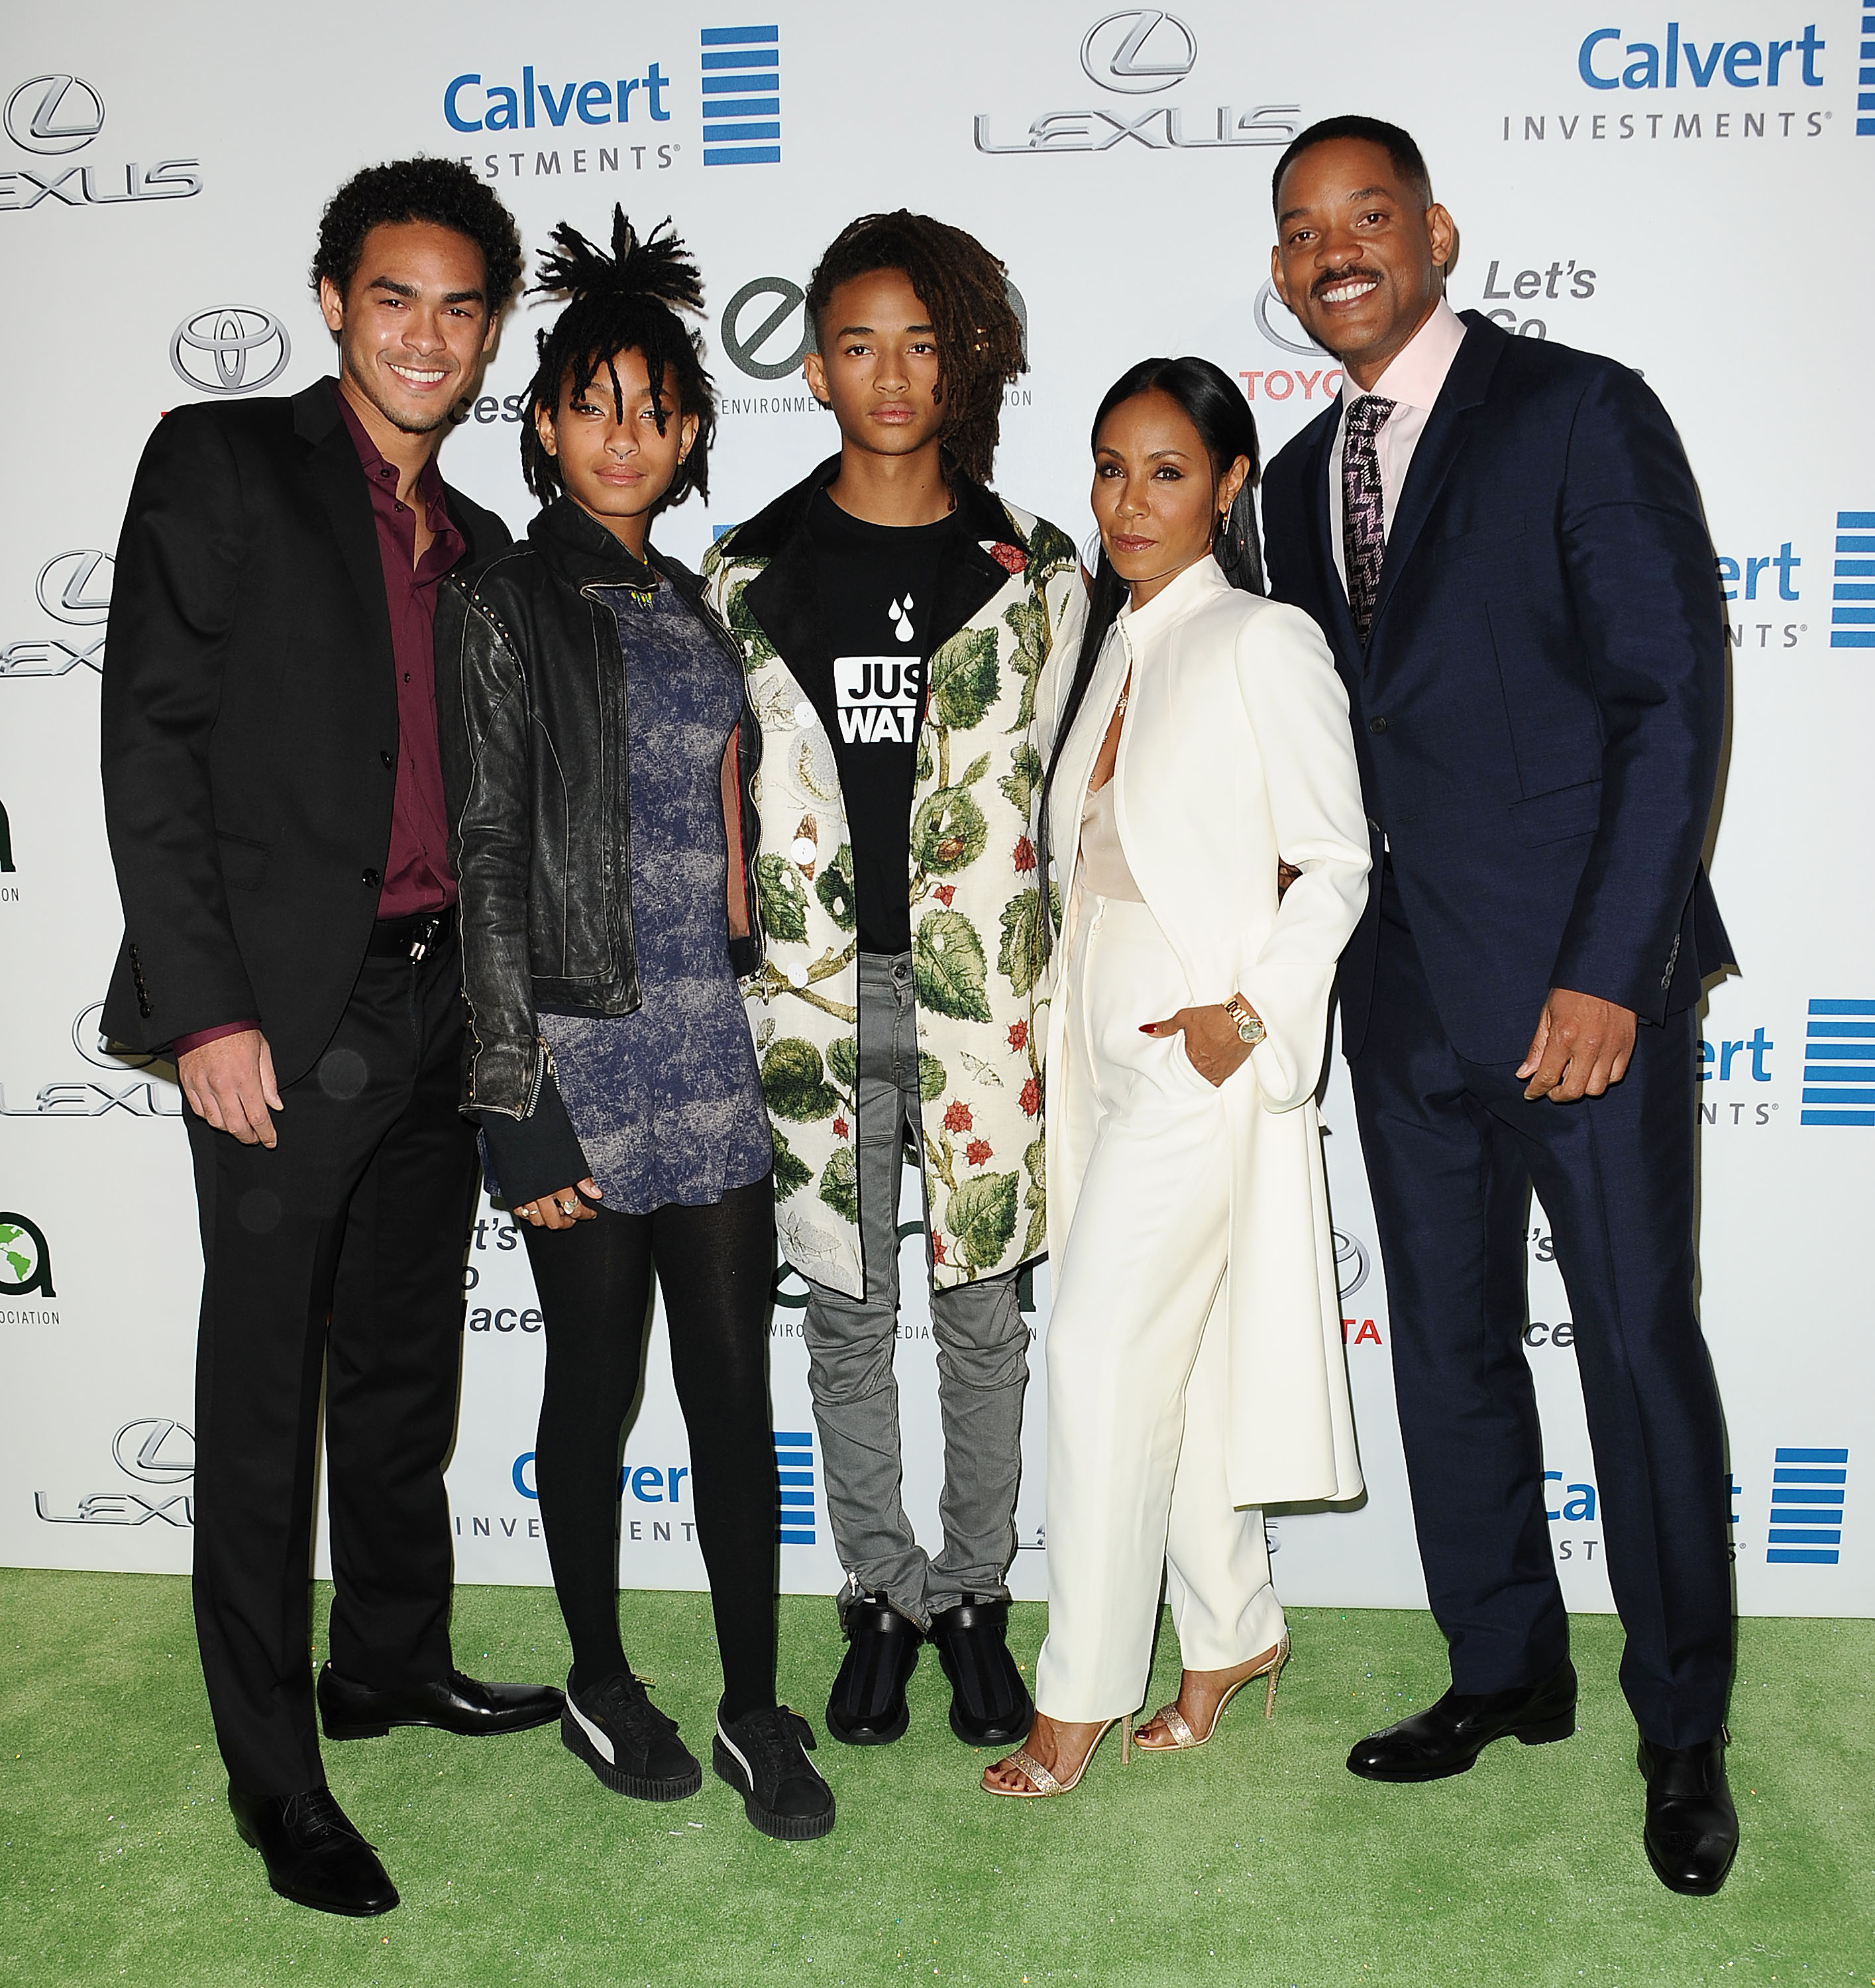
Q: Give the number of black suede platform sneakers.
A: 2